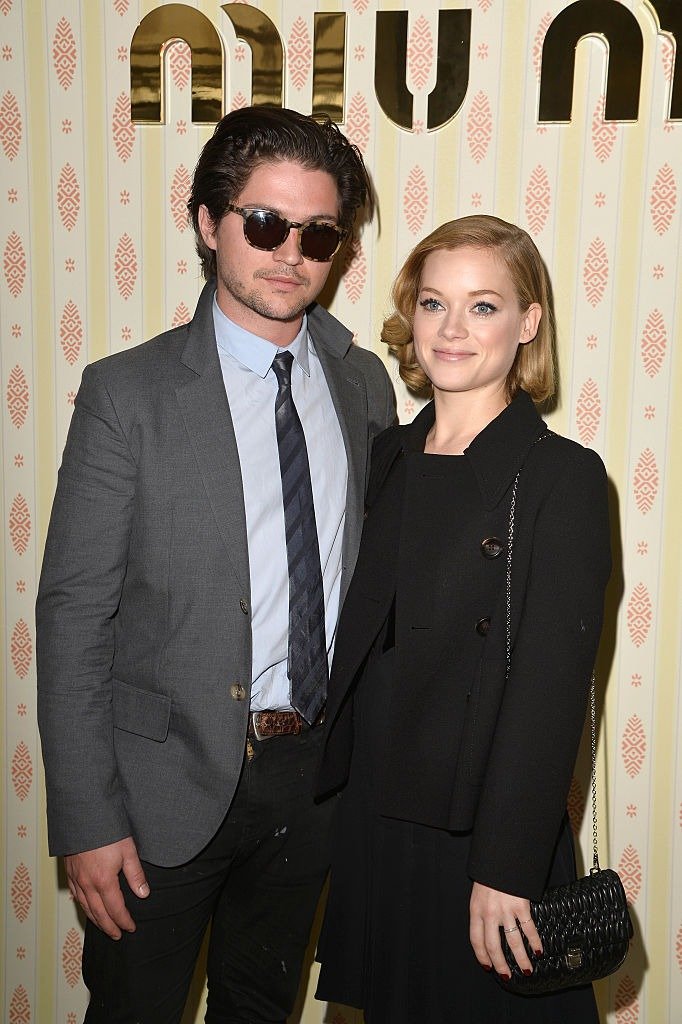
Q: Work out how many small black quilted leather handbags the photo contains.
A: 1